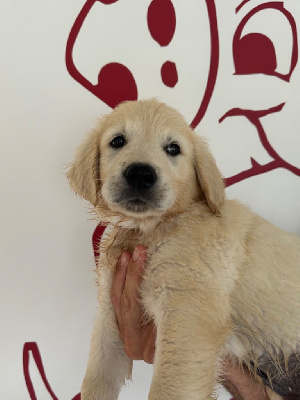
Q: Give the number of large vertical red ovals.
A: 1